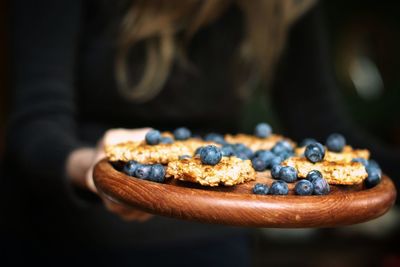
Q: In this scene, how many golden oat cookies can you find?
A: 5